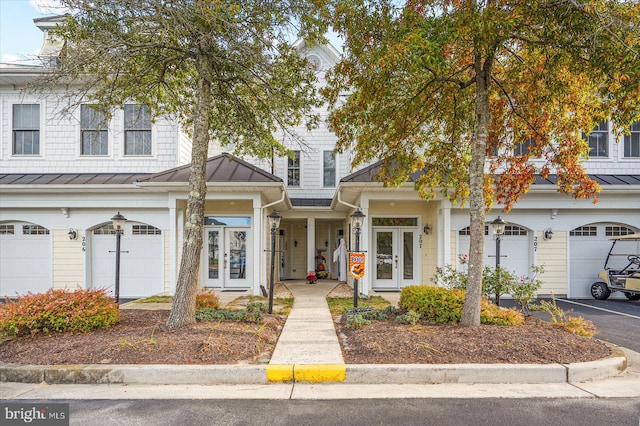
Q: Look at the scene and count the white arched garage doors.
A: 4